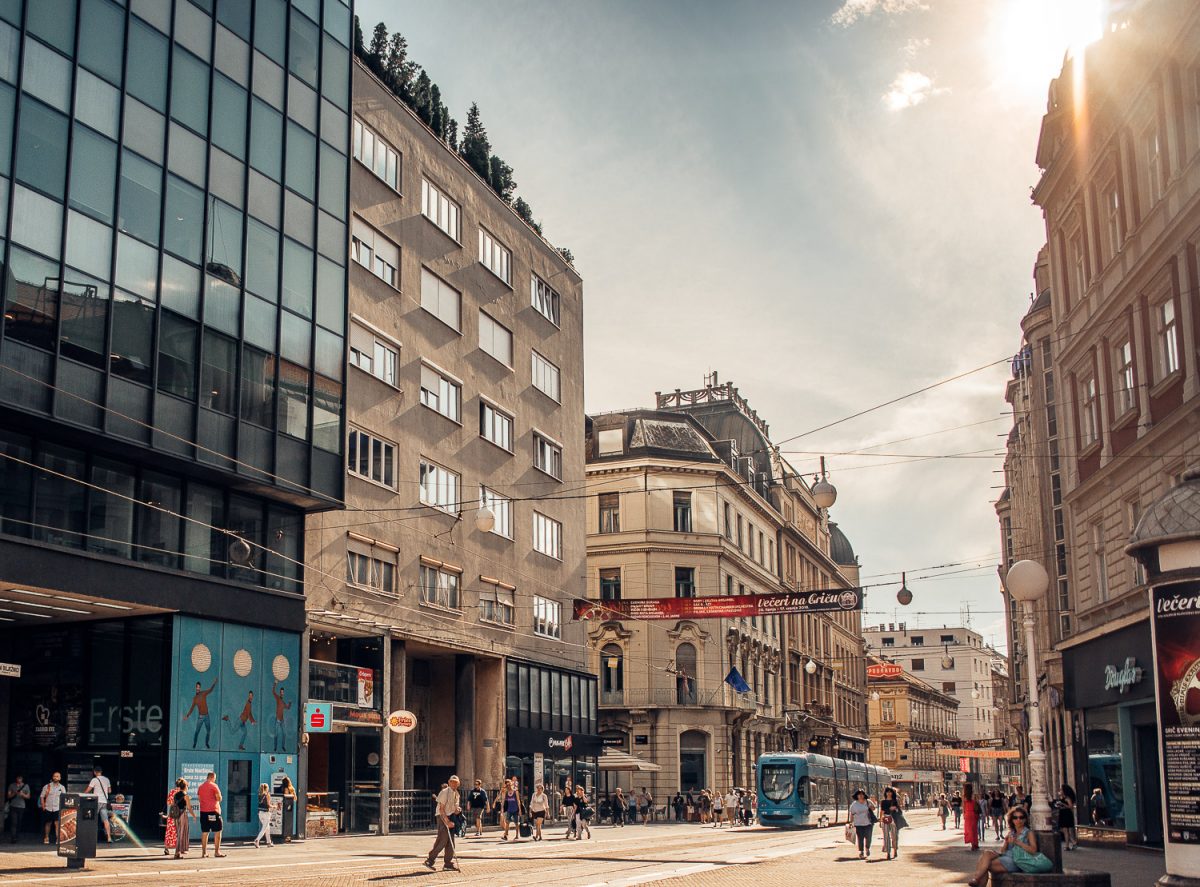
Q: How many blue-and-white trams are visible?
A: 1